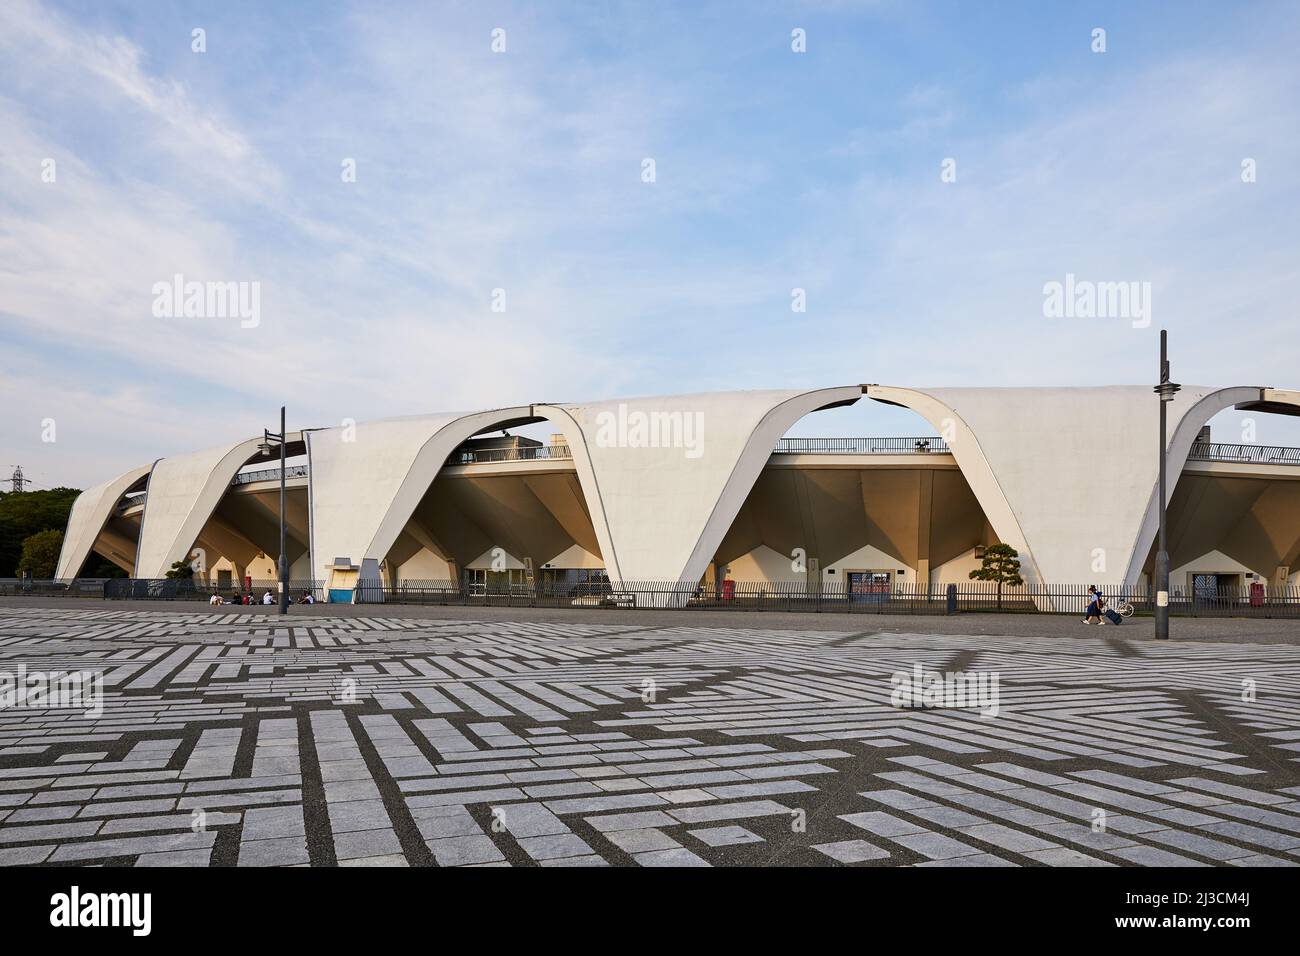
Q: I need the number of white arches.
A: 5